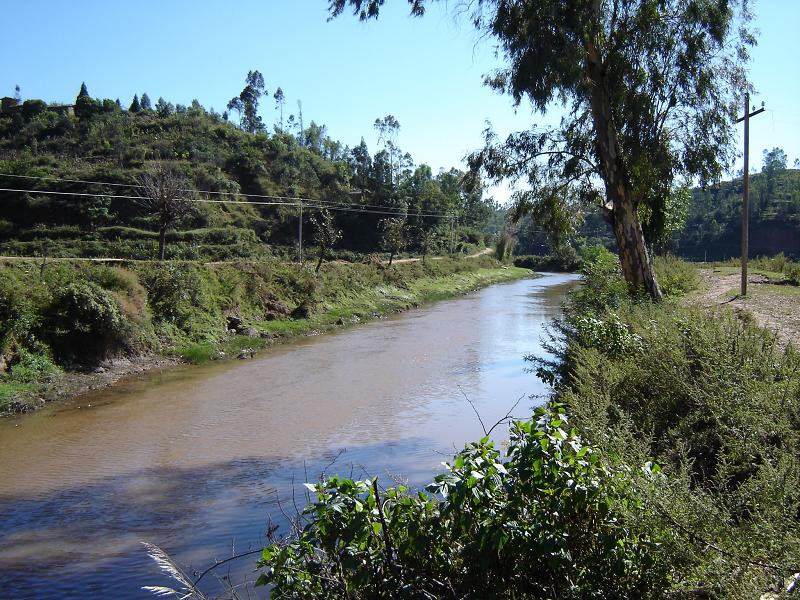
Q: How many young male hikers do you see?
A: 0